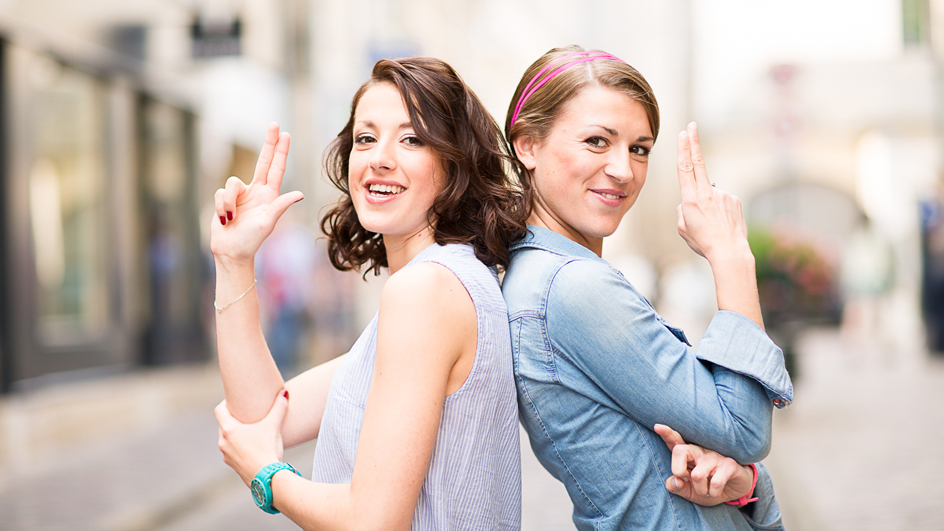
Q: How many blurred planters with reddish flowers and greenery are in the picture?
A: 1